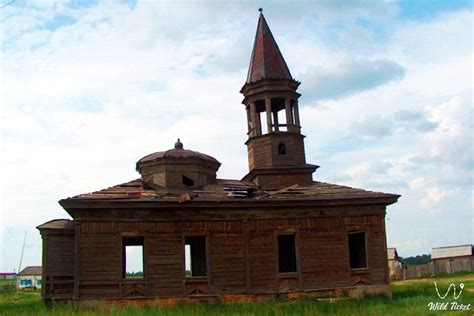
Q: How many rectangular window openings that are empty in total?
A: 4